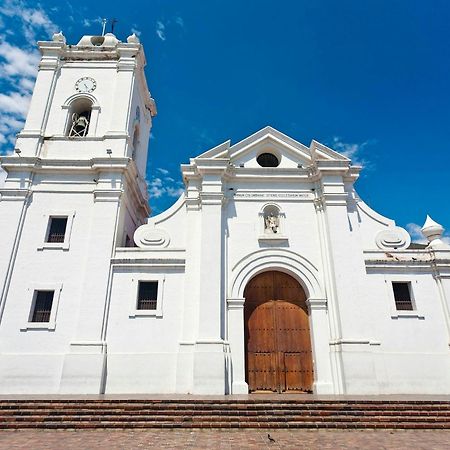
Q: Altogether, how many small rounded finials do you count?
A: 3